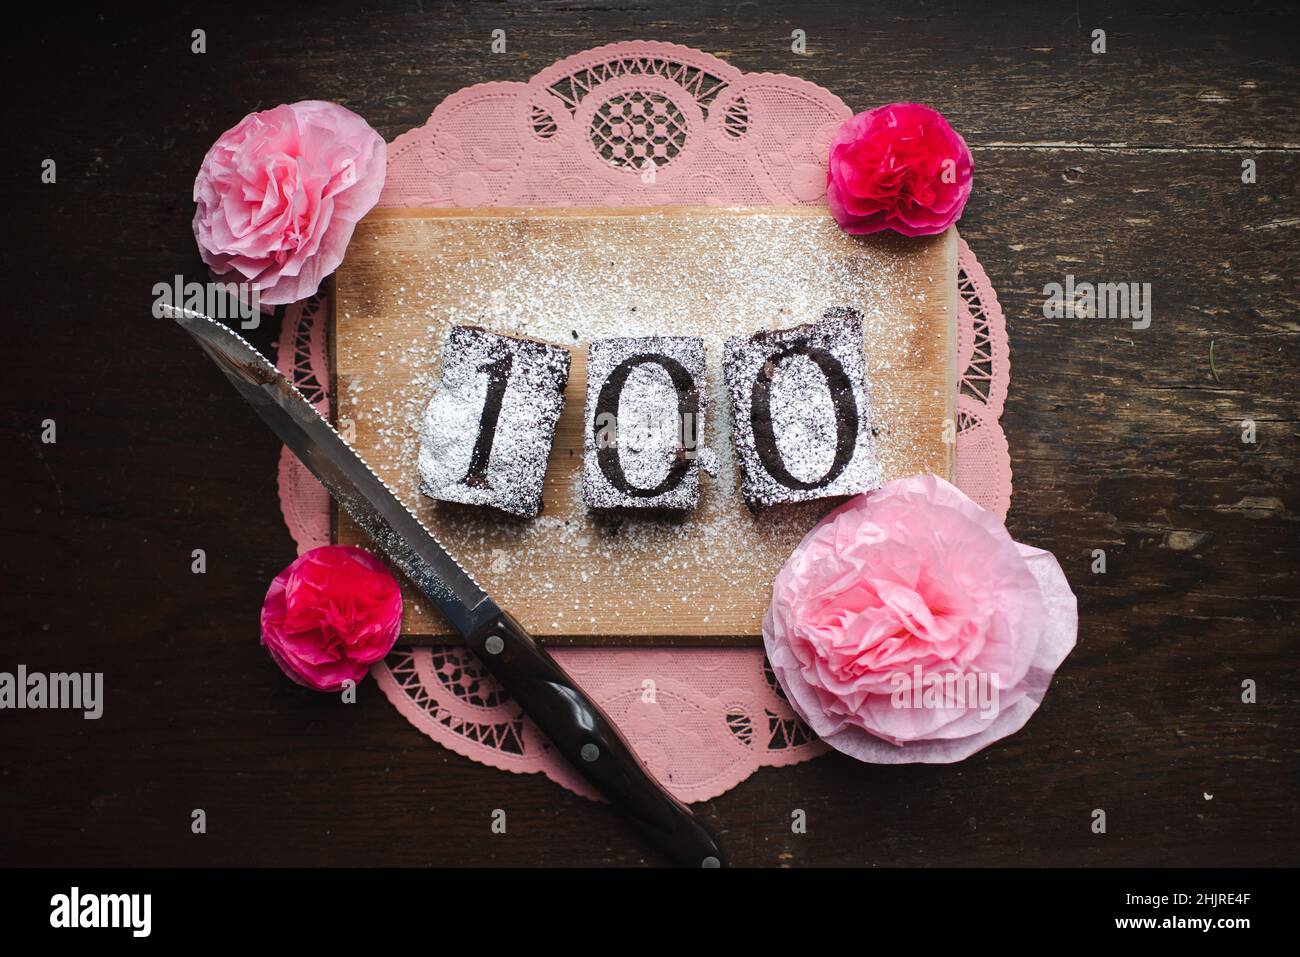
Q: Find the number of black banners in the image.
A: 1